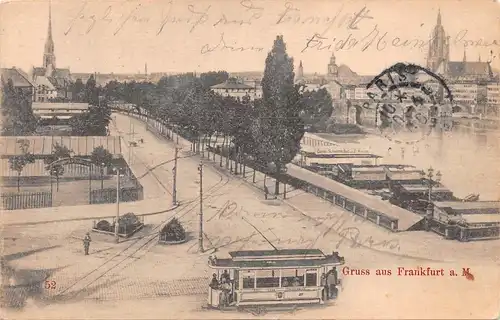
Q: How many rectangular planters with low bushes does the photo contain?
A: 2